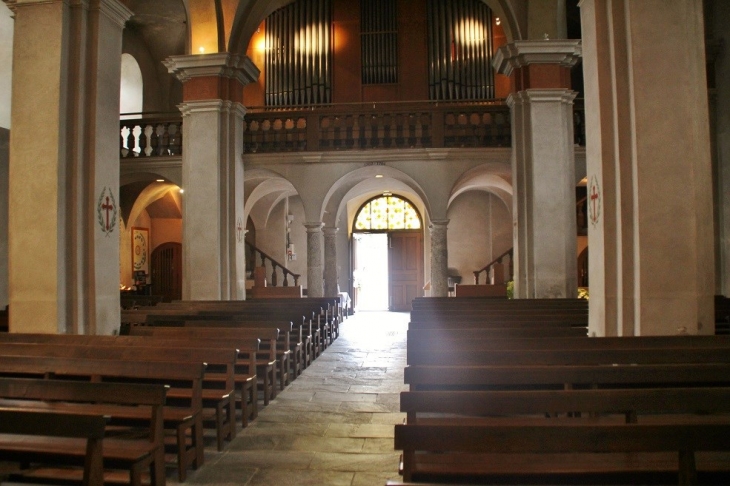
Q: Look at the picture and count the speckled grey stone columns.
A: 3